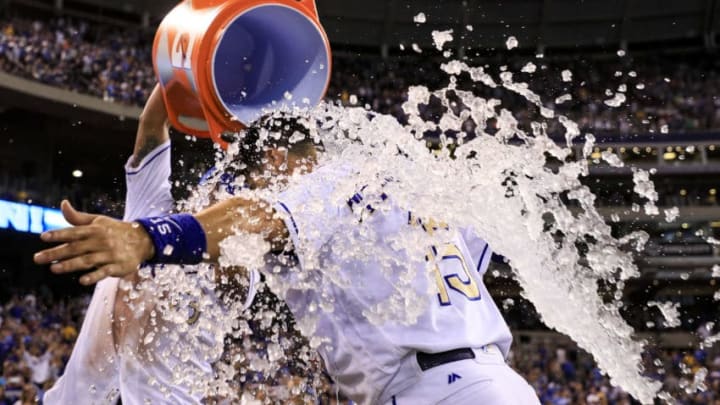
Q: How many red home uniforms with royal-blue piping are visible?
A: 0